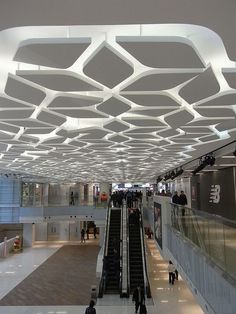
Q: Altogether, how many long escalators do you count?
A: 2